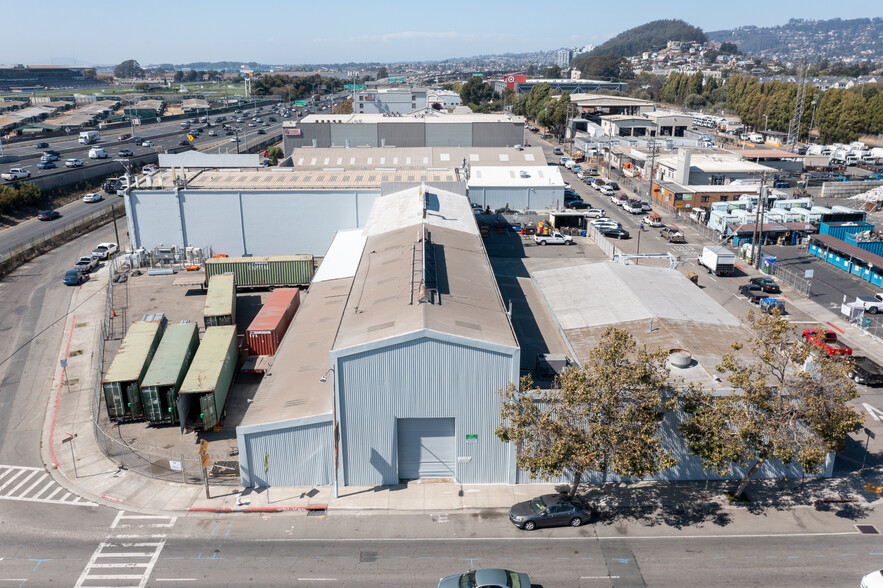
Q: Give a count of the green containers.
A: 5